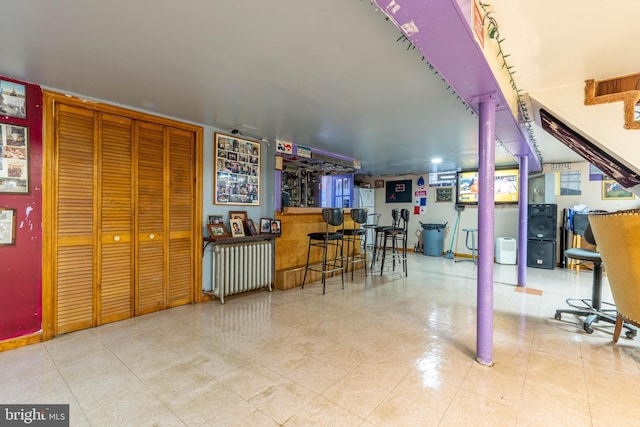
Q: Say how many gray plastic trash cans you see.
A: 1